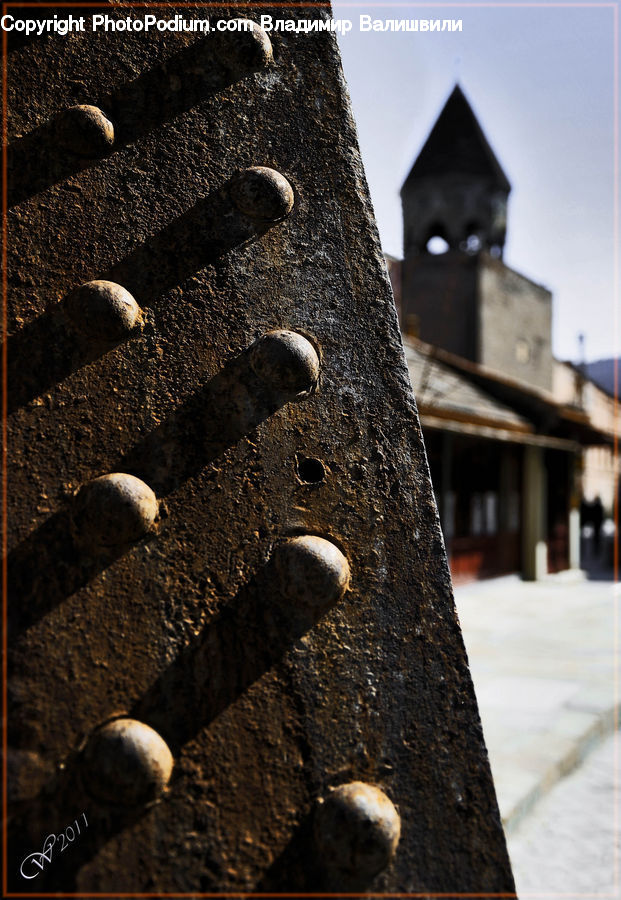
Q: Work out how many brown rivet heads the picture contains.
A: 9